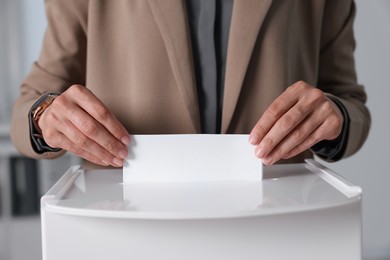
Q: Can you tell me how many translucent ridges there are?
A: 2